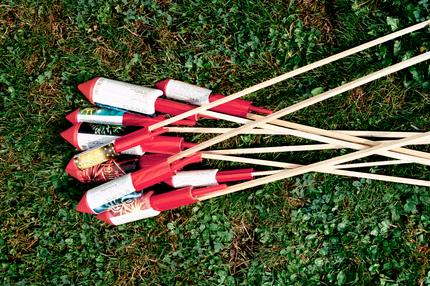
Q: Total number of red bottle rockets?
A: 9